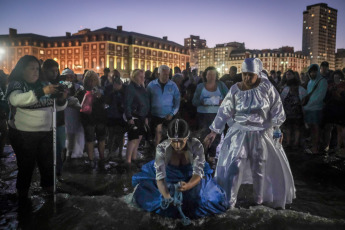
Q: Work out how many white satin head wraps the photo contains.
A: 1